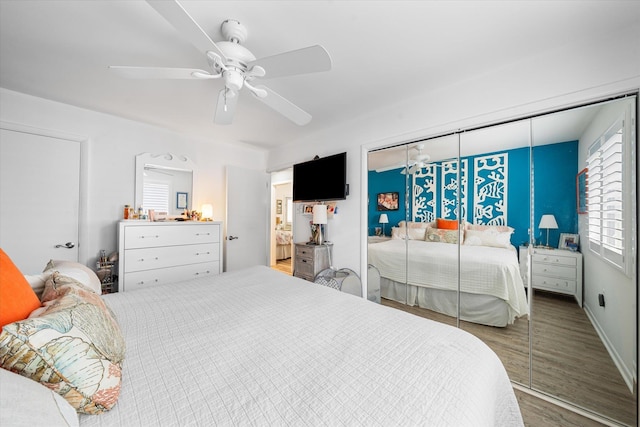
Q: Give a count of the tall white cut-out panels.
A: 3